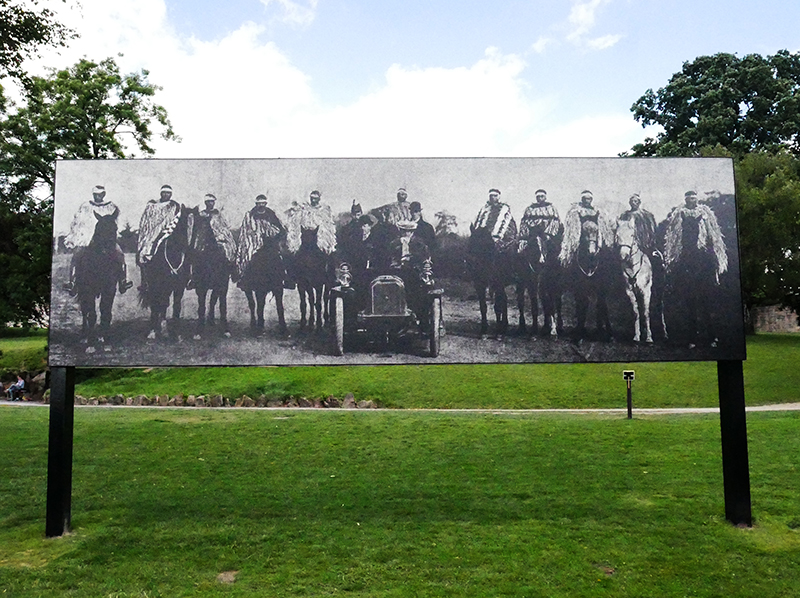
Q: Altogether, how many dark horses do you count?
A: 9